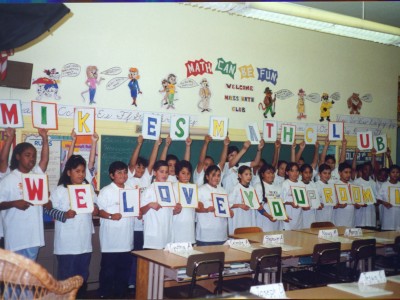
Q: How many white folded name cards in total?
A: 7